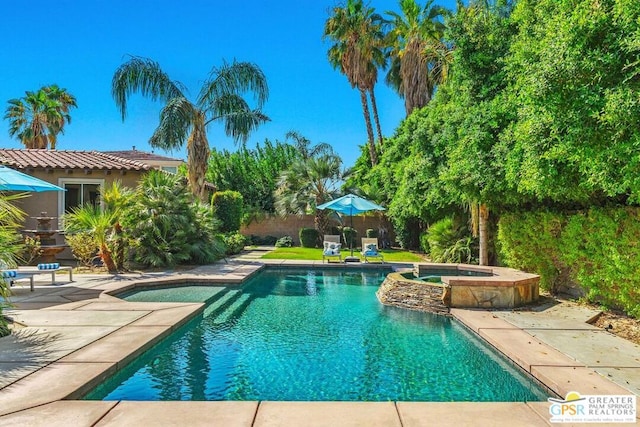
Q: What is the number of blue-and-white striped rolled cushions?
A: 2